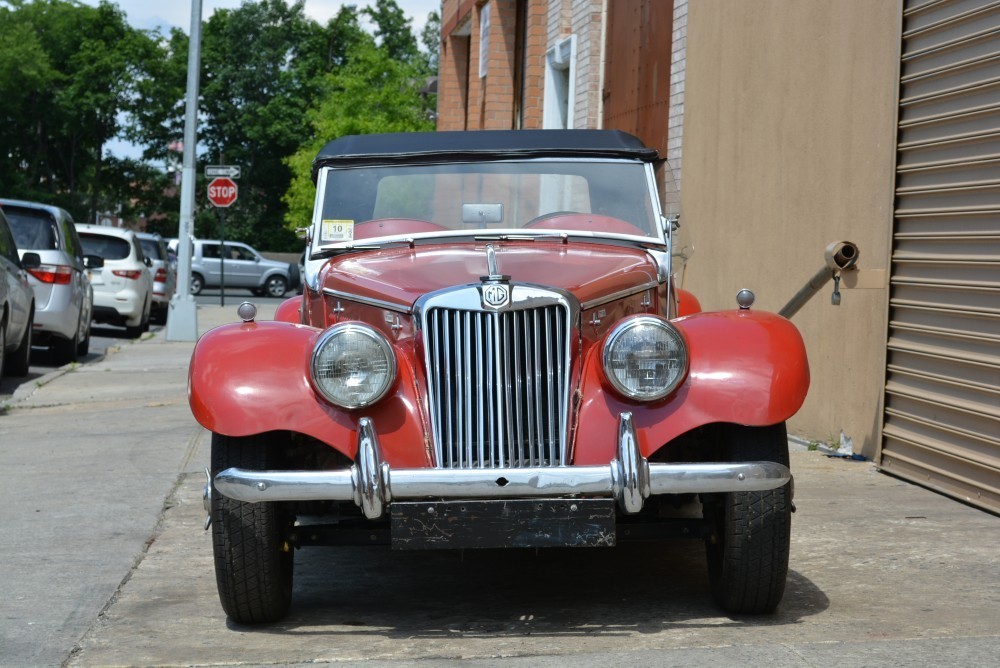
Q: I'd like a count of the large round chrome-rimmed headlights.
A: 2